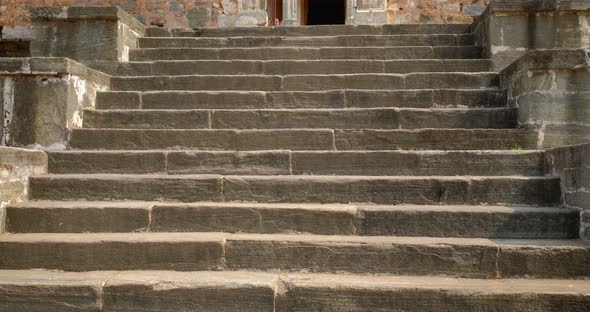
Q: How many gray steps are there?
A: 13